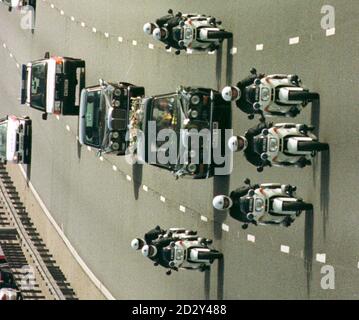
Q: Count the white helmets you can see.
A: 7